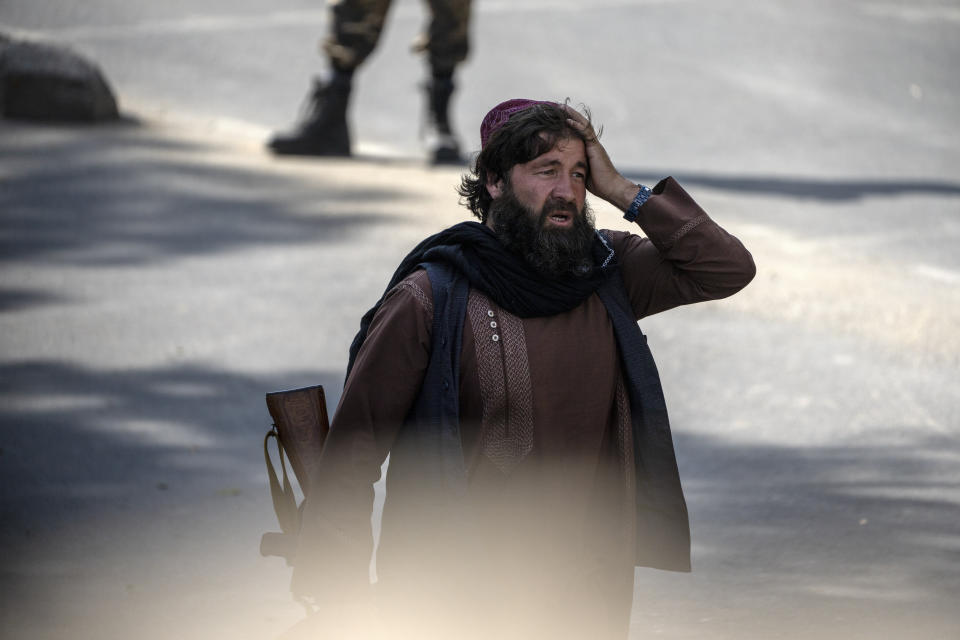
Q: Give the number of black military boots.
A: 2